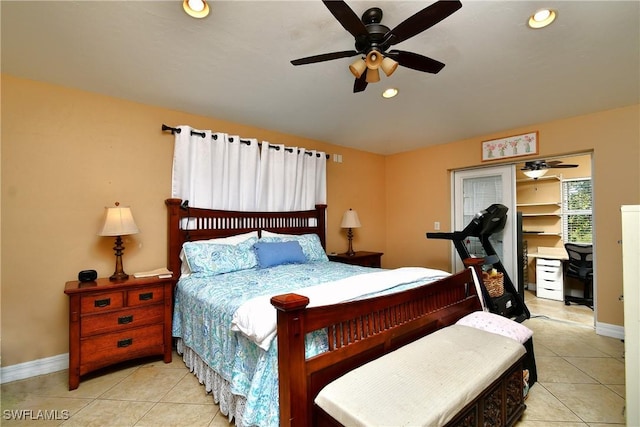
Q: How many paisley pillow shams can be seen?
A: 2